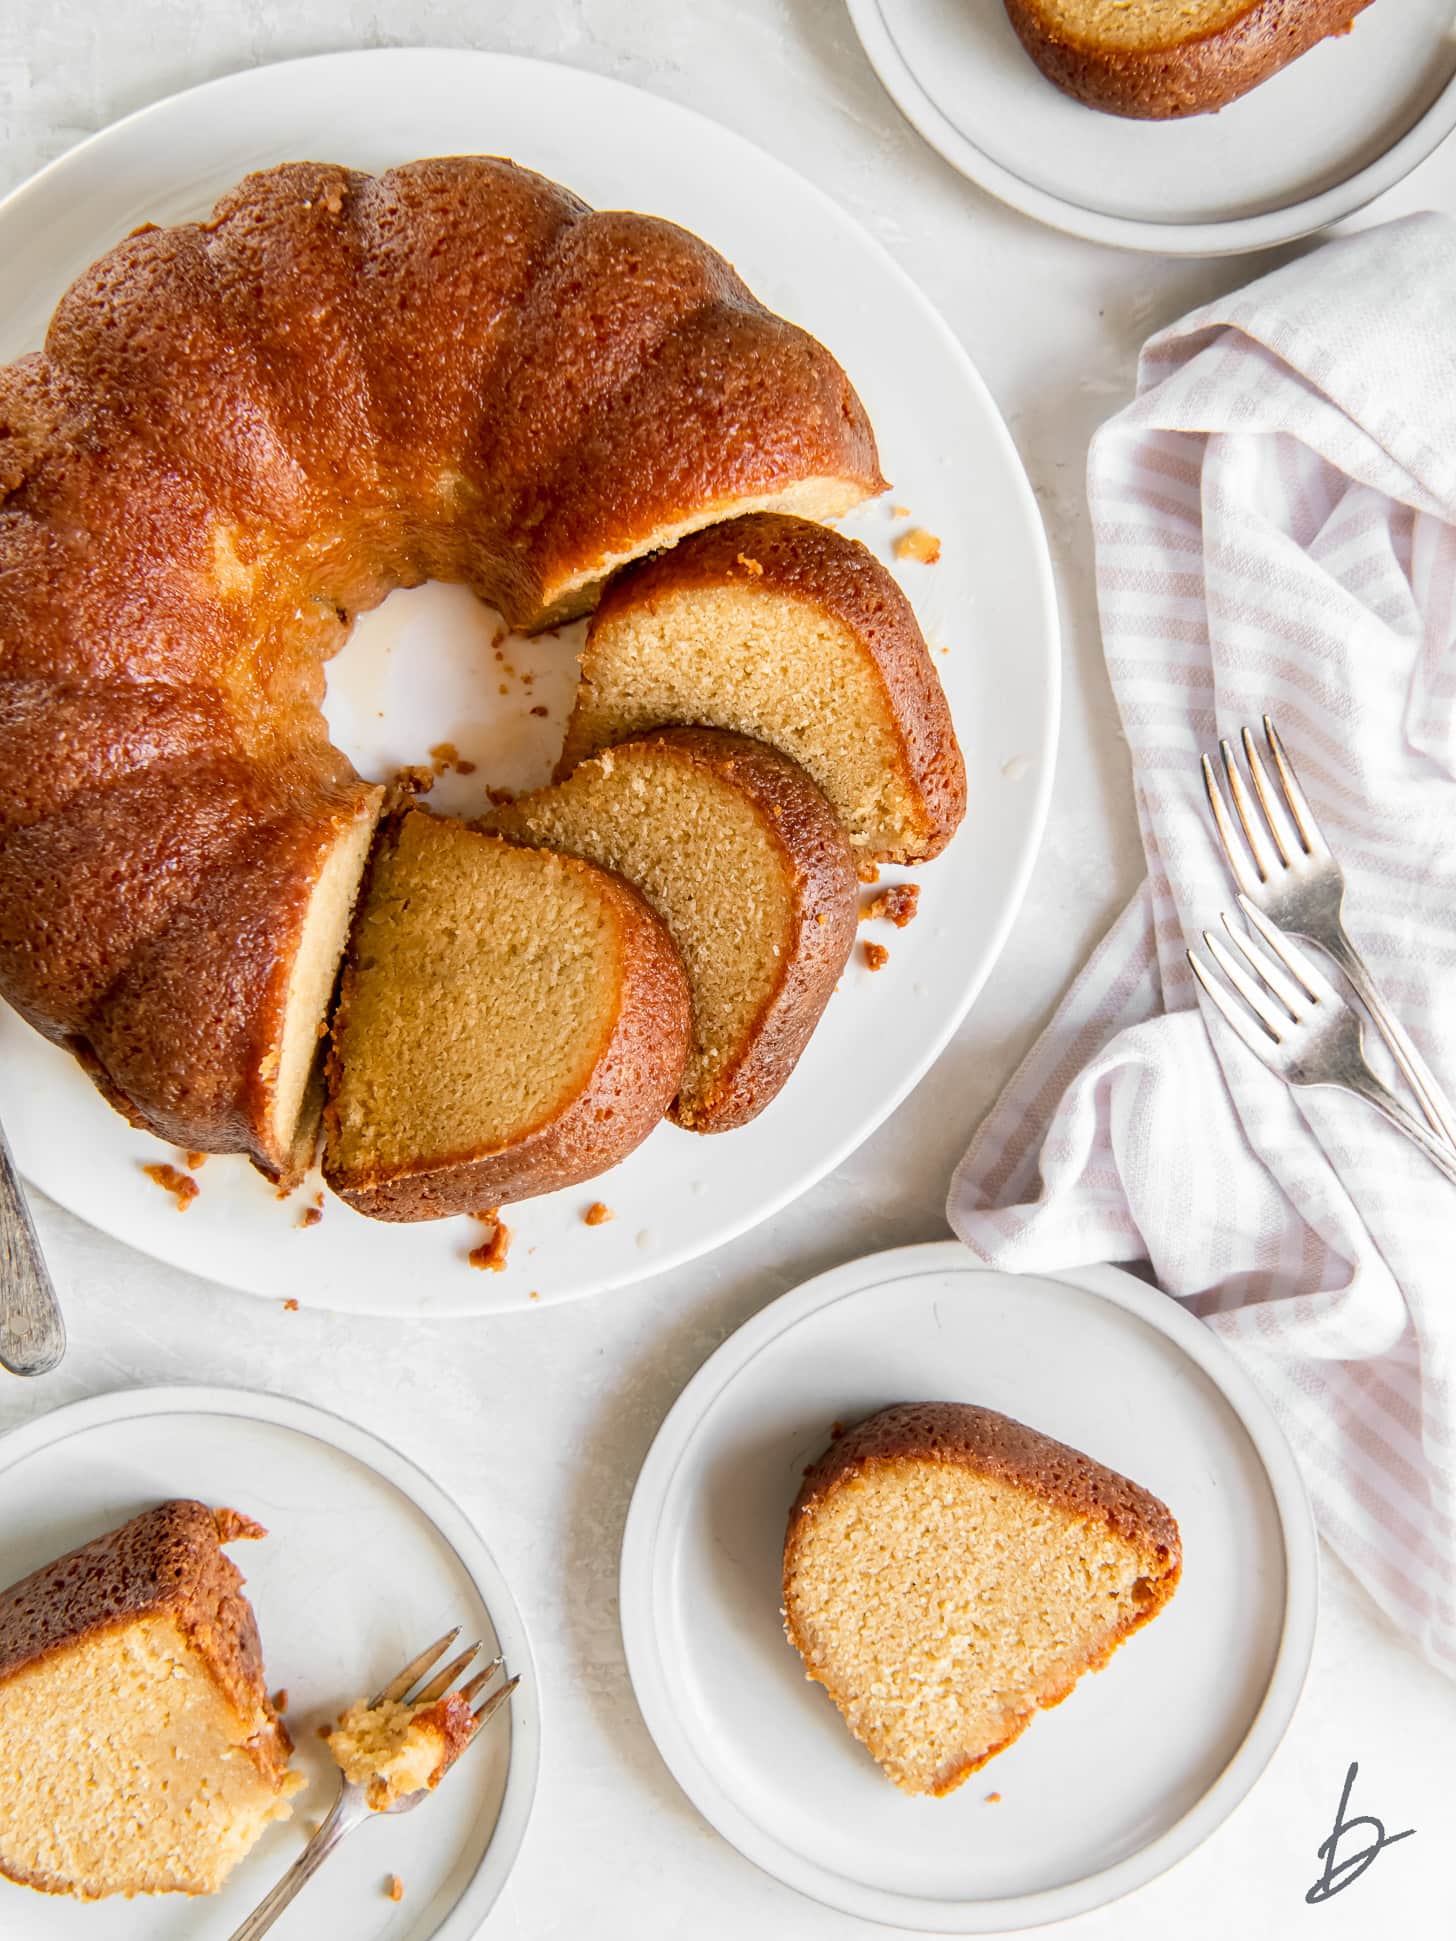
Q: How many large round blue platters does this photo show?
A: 0